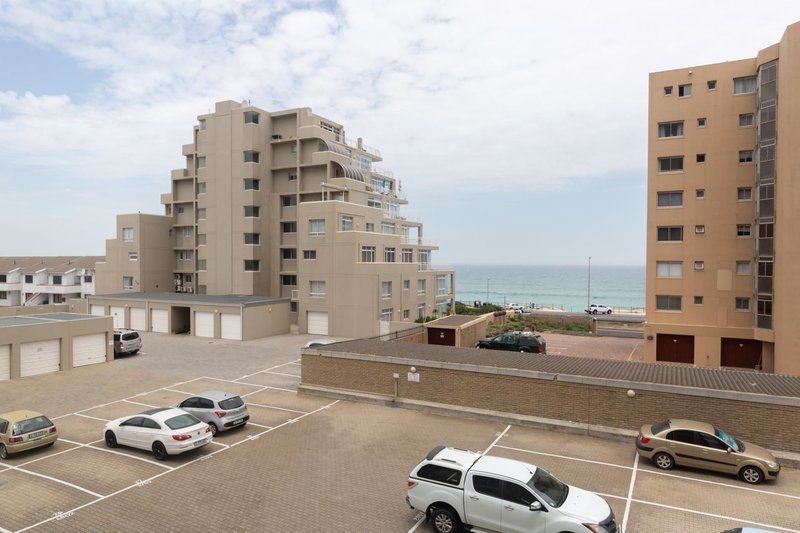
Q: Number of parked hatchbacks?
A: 2